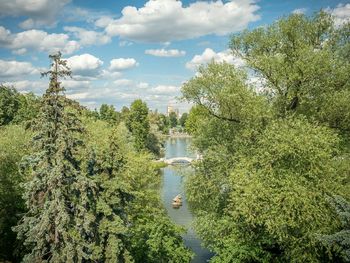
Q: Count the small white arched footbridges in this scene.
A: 1